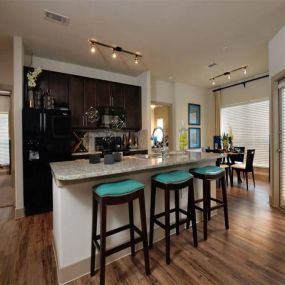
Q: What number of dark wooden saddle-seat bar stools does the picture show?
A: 3